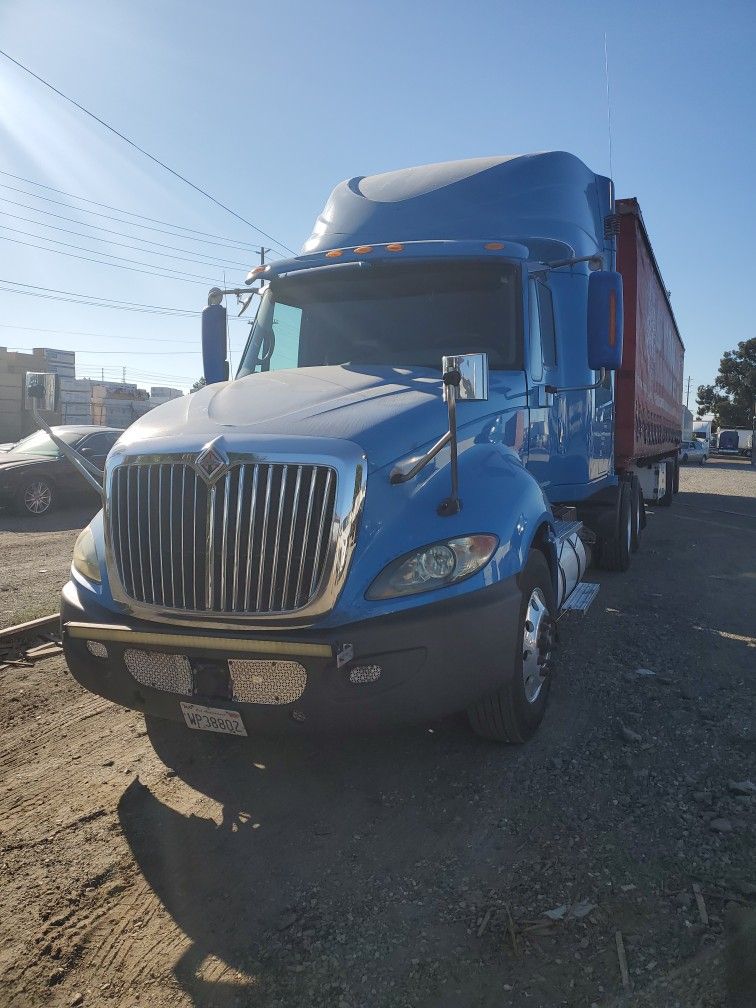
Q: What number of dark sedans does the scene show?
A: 1